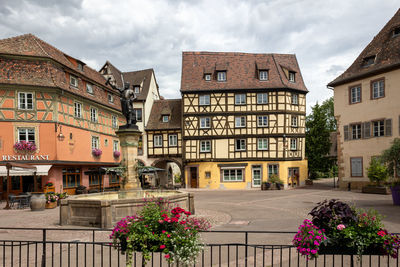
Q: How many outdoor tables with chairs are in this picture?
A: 1